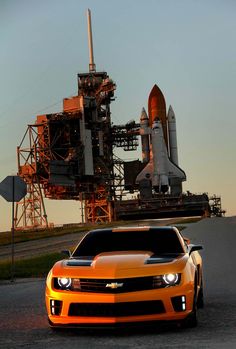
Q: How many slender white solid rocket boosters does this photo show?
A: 2